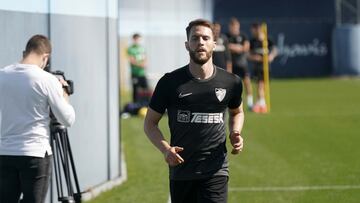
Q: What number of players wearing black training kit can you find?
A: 4